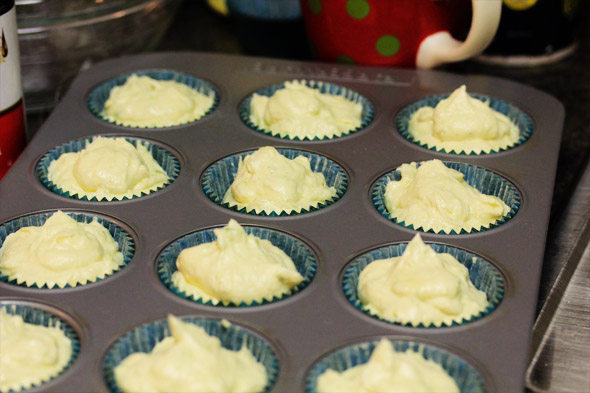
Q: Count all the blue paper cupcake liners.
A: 12